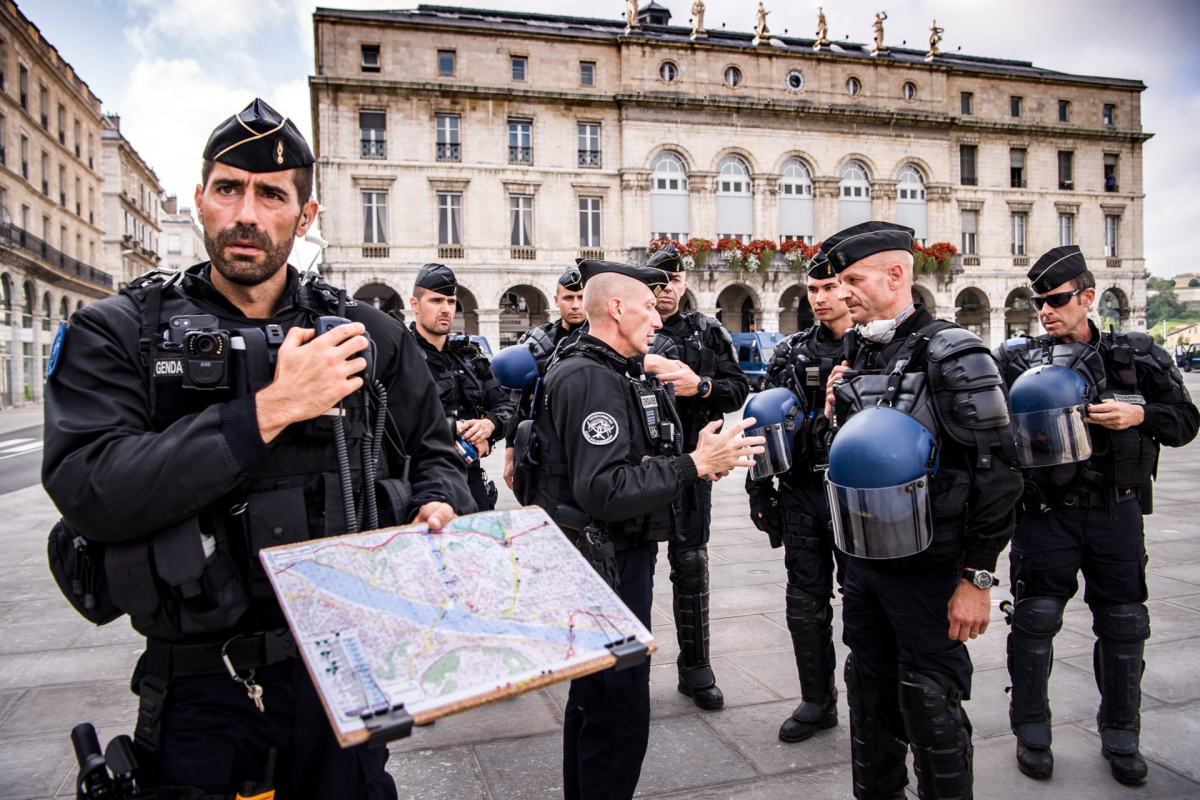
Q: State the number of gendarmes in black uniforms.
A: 8